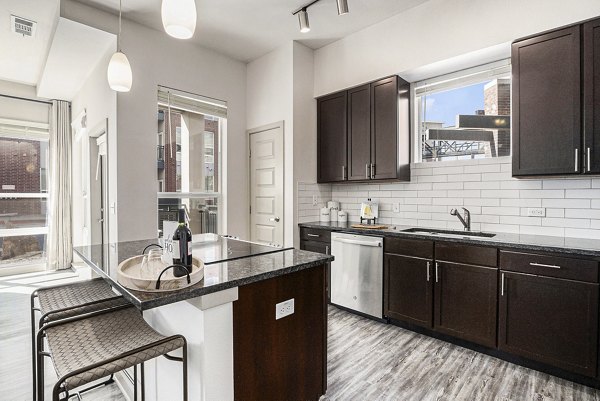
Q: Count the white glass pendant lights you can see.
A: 2